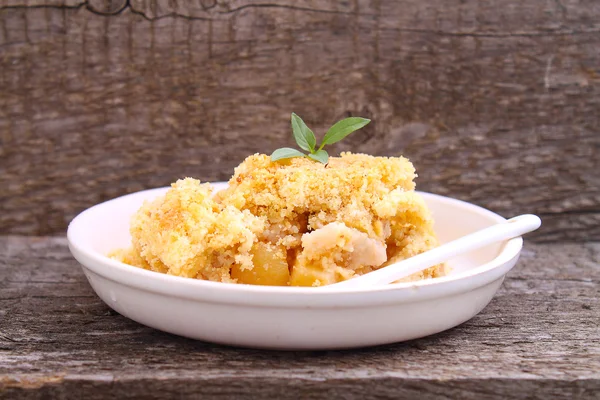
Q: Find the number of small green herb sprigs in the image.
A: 1